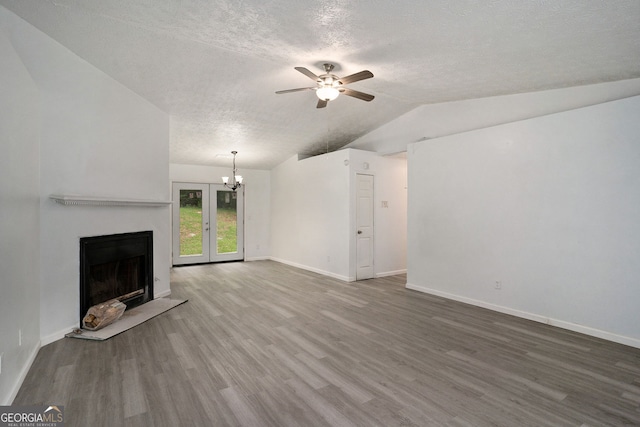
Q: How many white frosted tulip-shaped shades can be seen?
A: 3